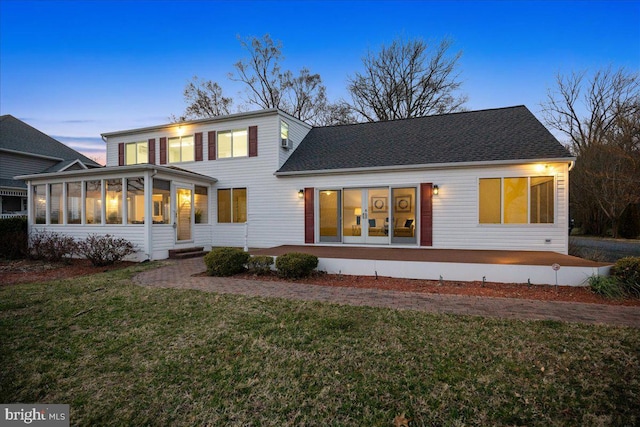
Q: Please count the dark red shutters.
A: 8